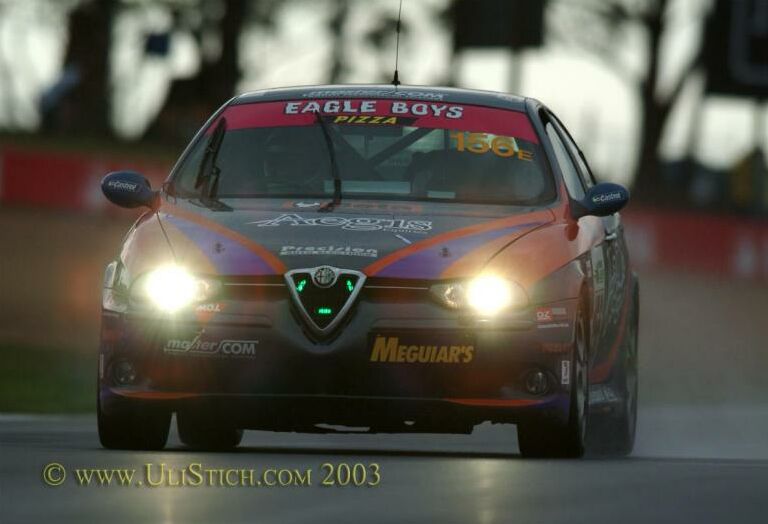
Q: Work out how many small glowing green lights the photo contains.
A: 3